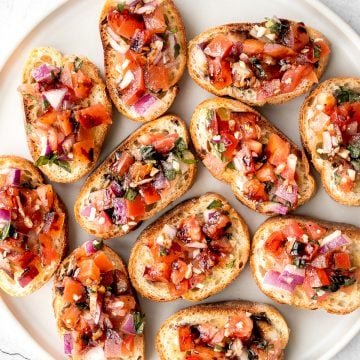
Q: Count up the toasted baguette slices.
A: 11